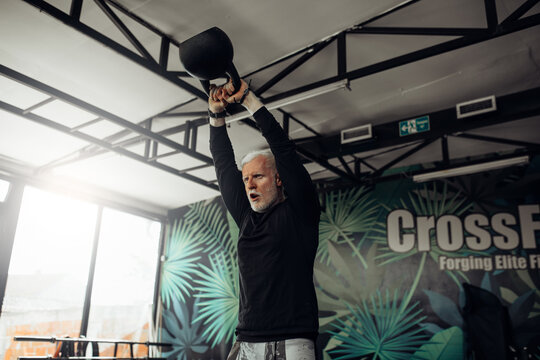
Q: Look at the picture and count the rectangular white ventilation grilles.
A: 2